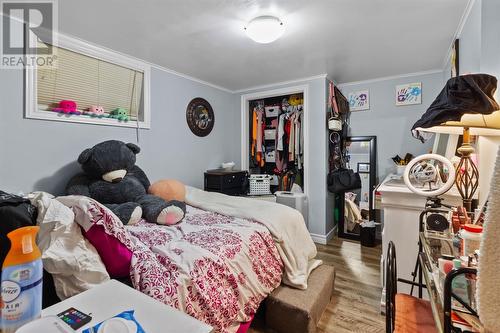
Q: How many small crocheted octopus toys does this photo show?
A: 3